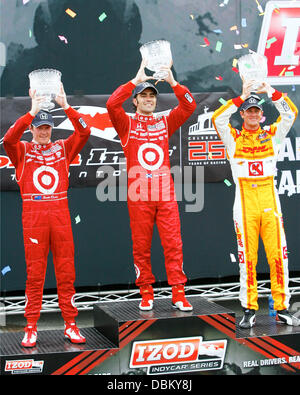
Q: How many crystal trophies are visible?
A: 3